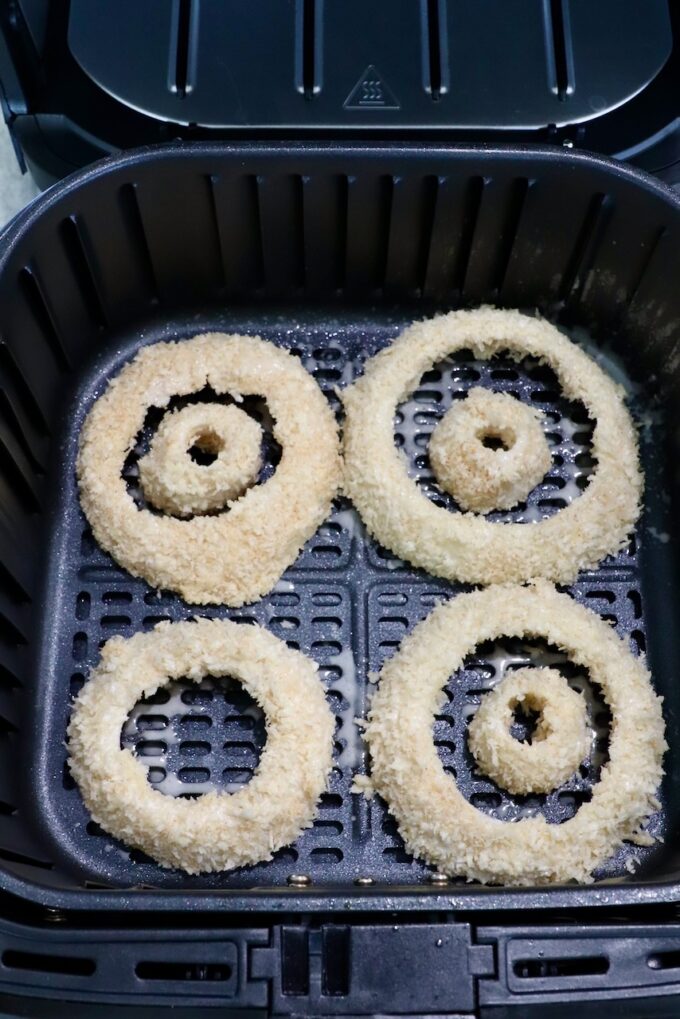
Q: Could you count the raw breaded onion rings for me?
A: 7